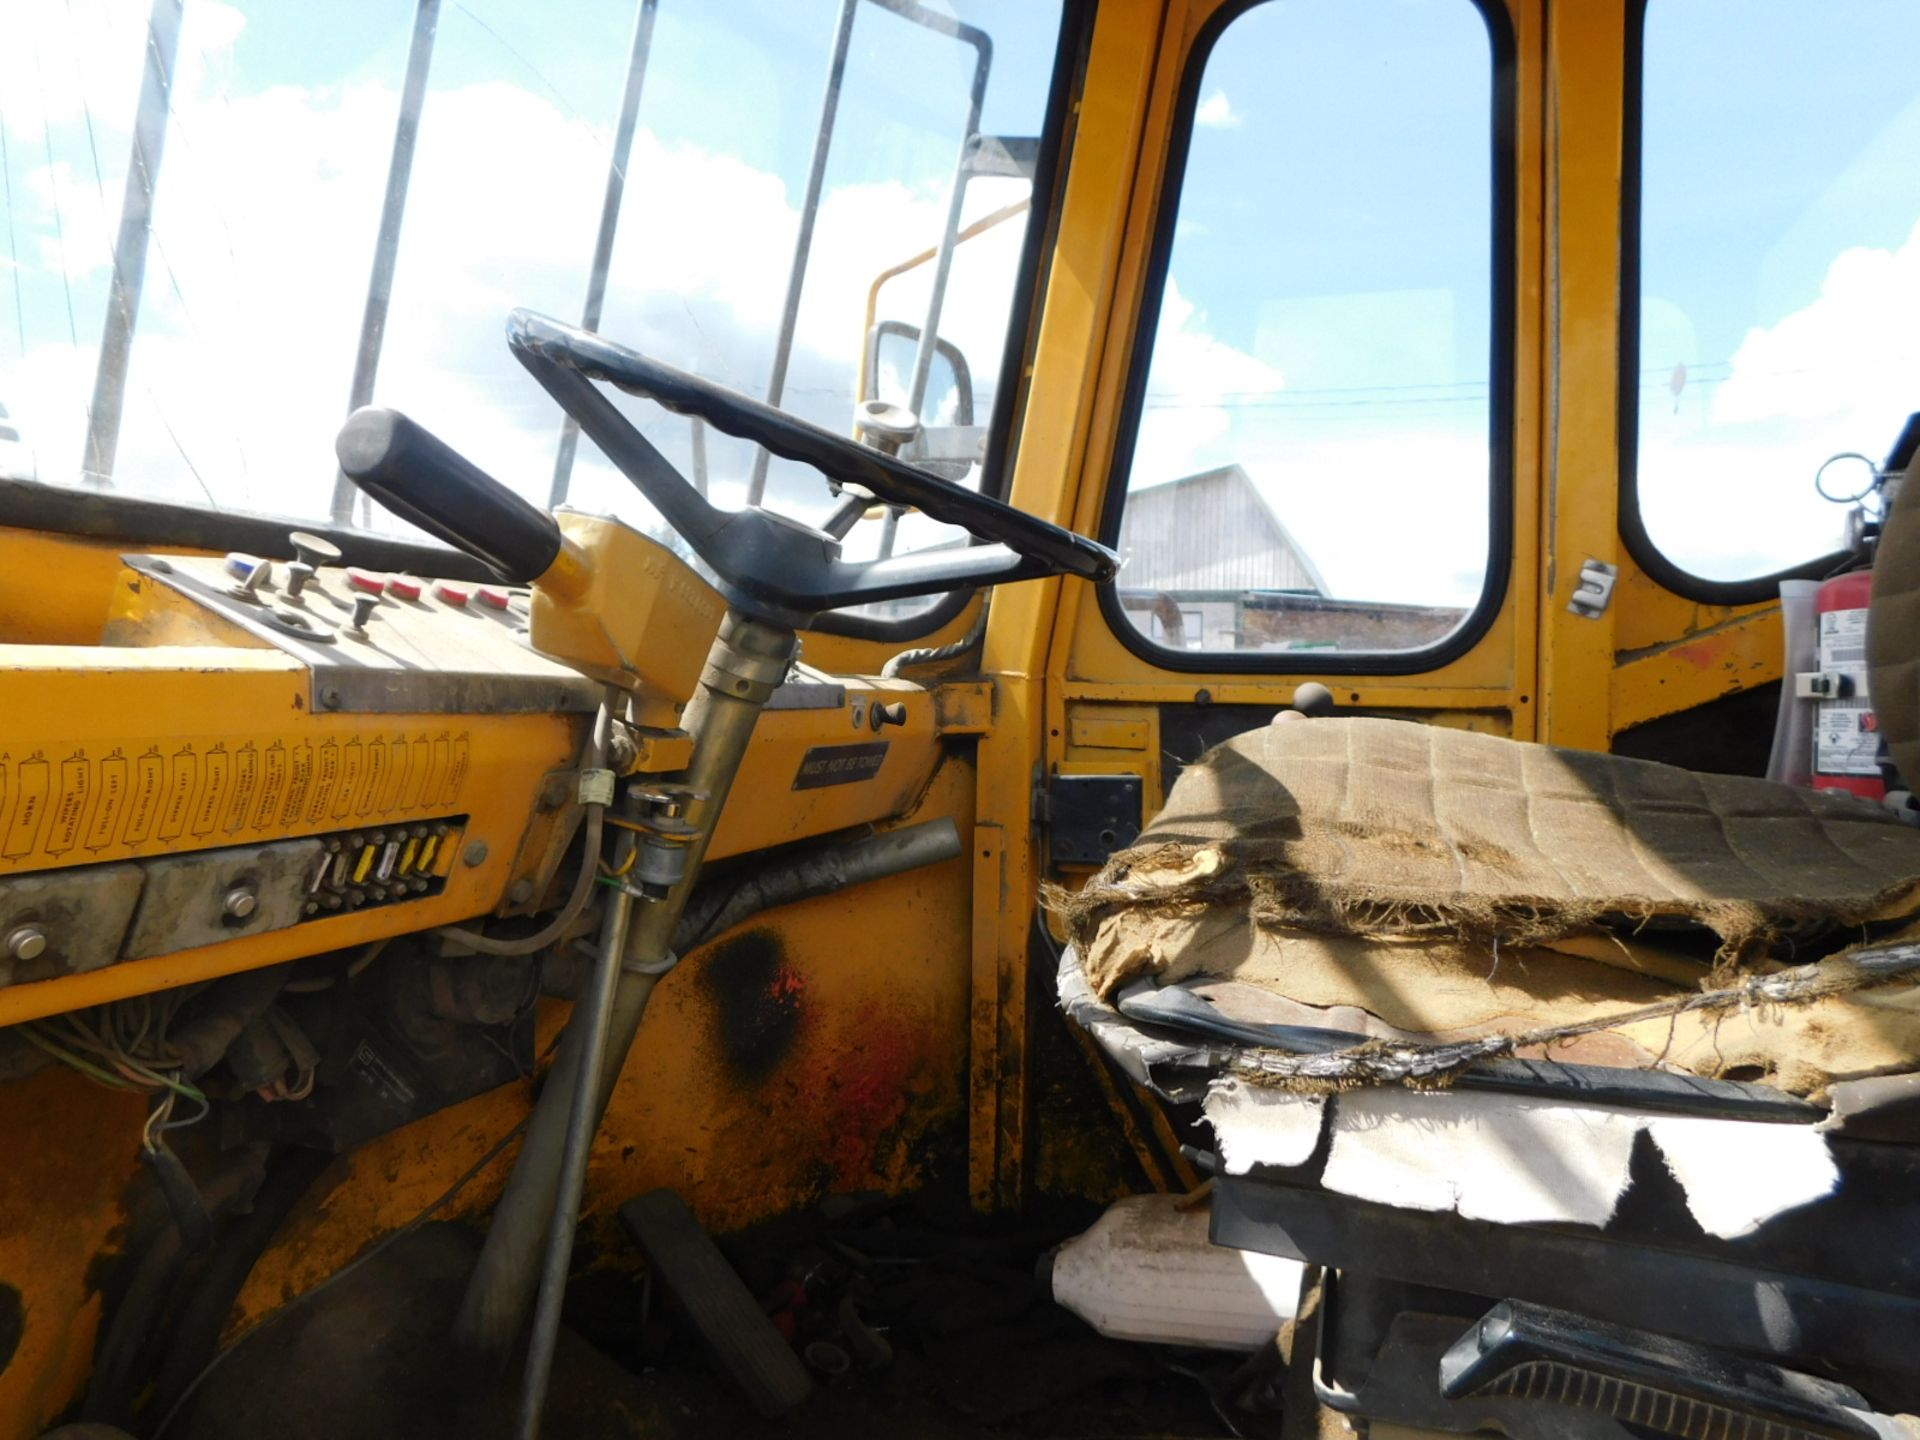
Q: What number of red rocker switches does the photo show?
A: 4